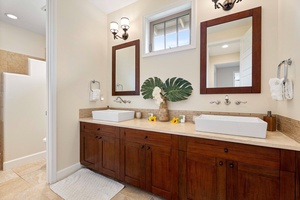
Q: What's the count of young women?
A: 0